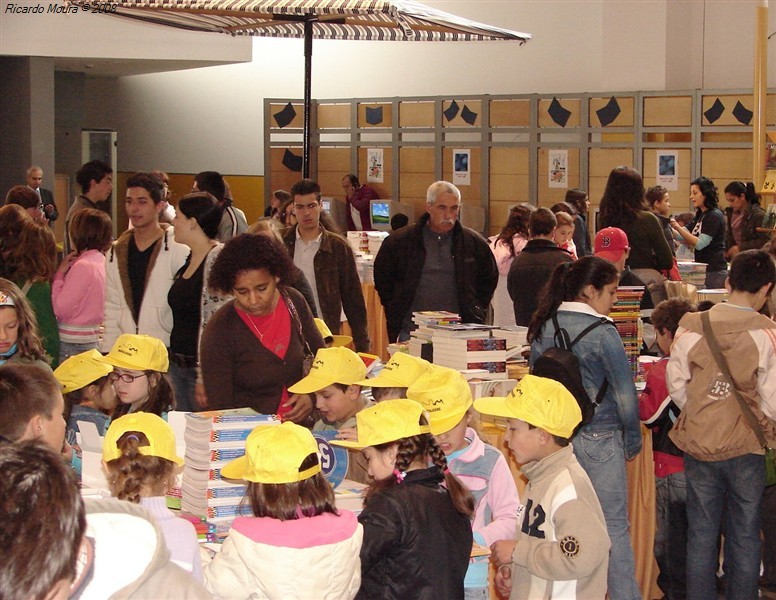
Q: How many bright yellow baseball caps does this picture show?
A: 10